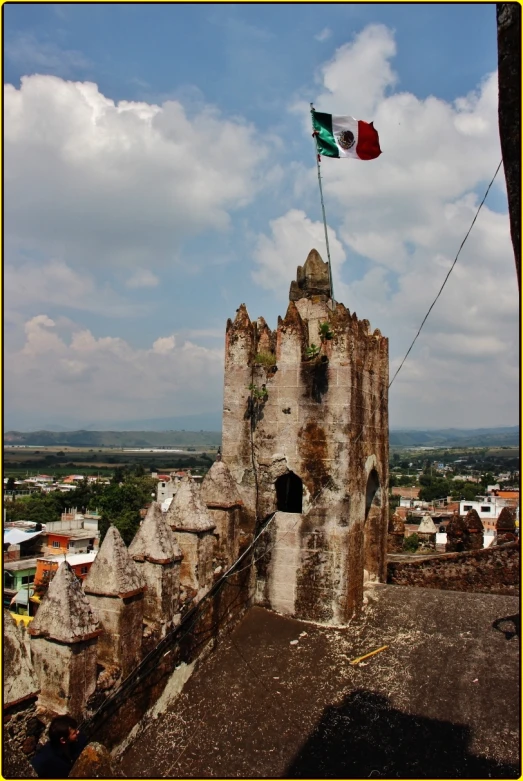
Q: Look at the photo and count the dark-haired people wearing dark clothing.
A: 1